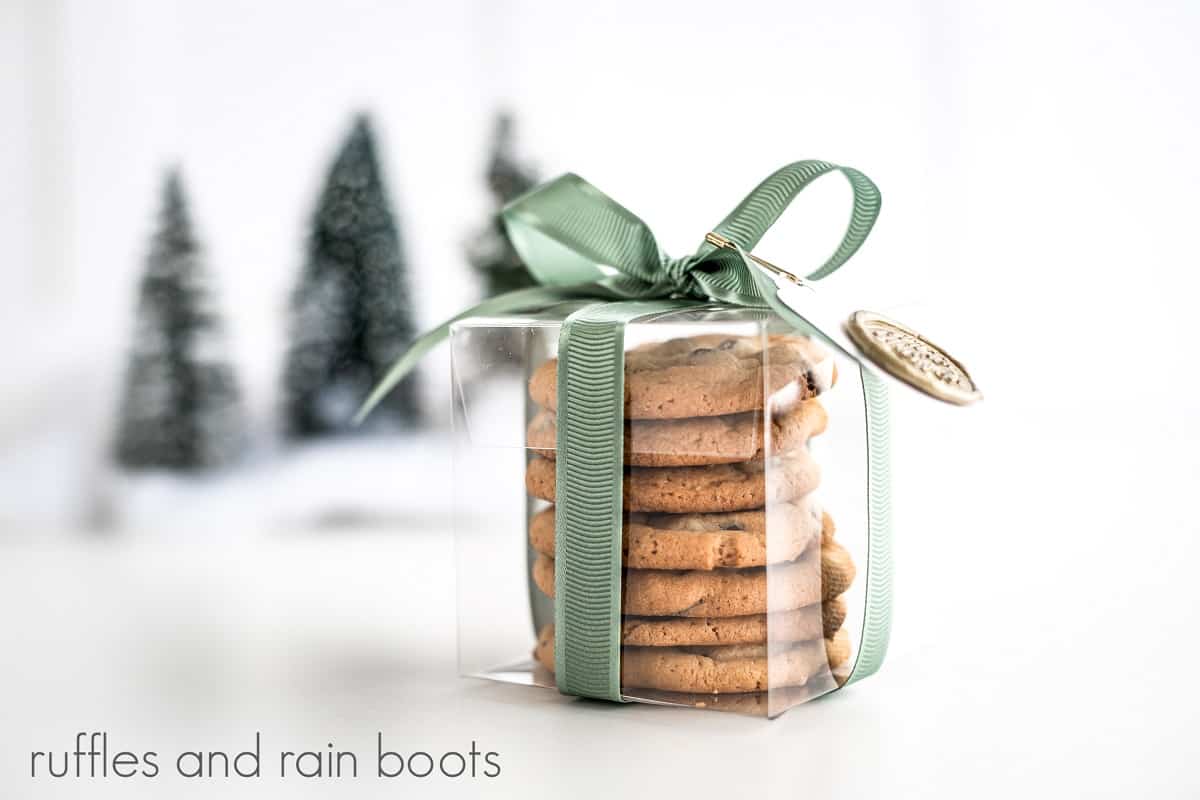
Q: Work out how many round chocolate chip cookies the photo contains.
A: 7